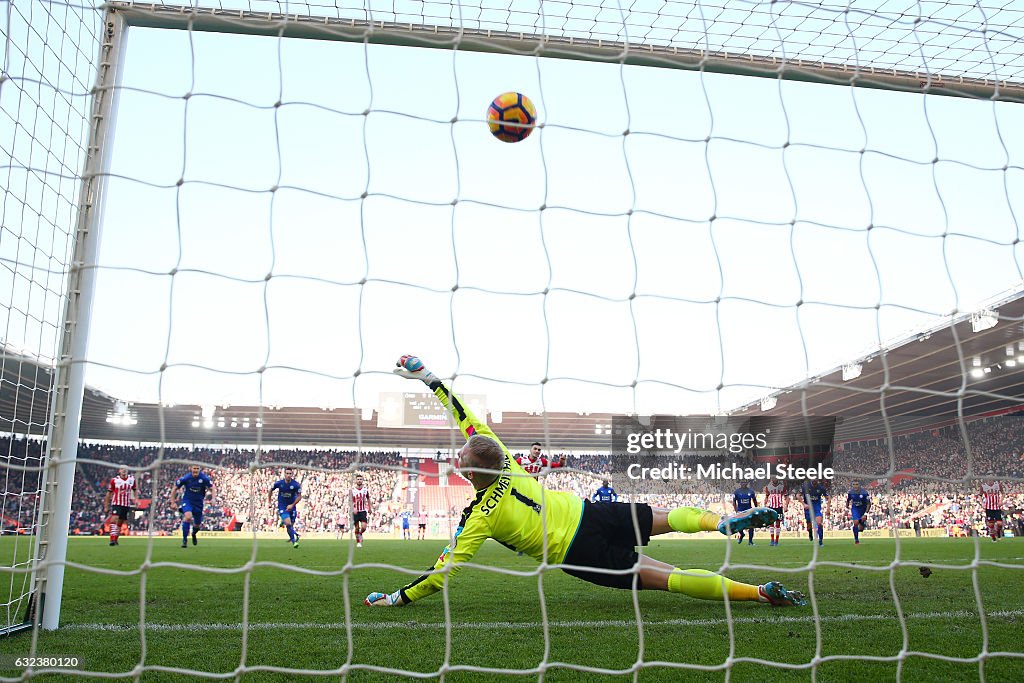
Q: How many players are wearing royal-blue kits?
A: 7